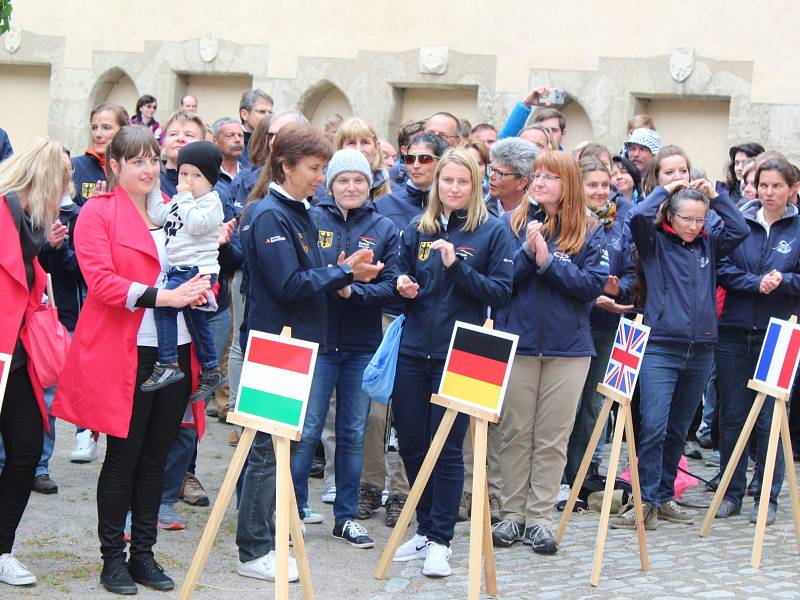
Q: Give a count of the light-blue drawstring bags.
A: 1